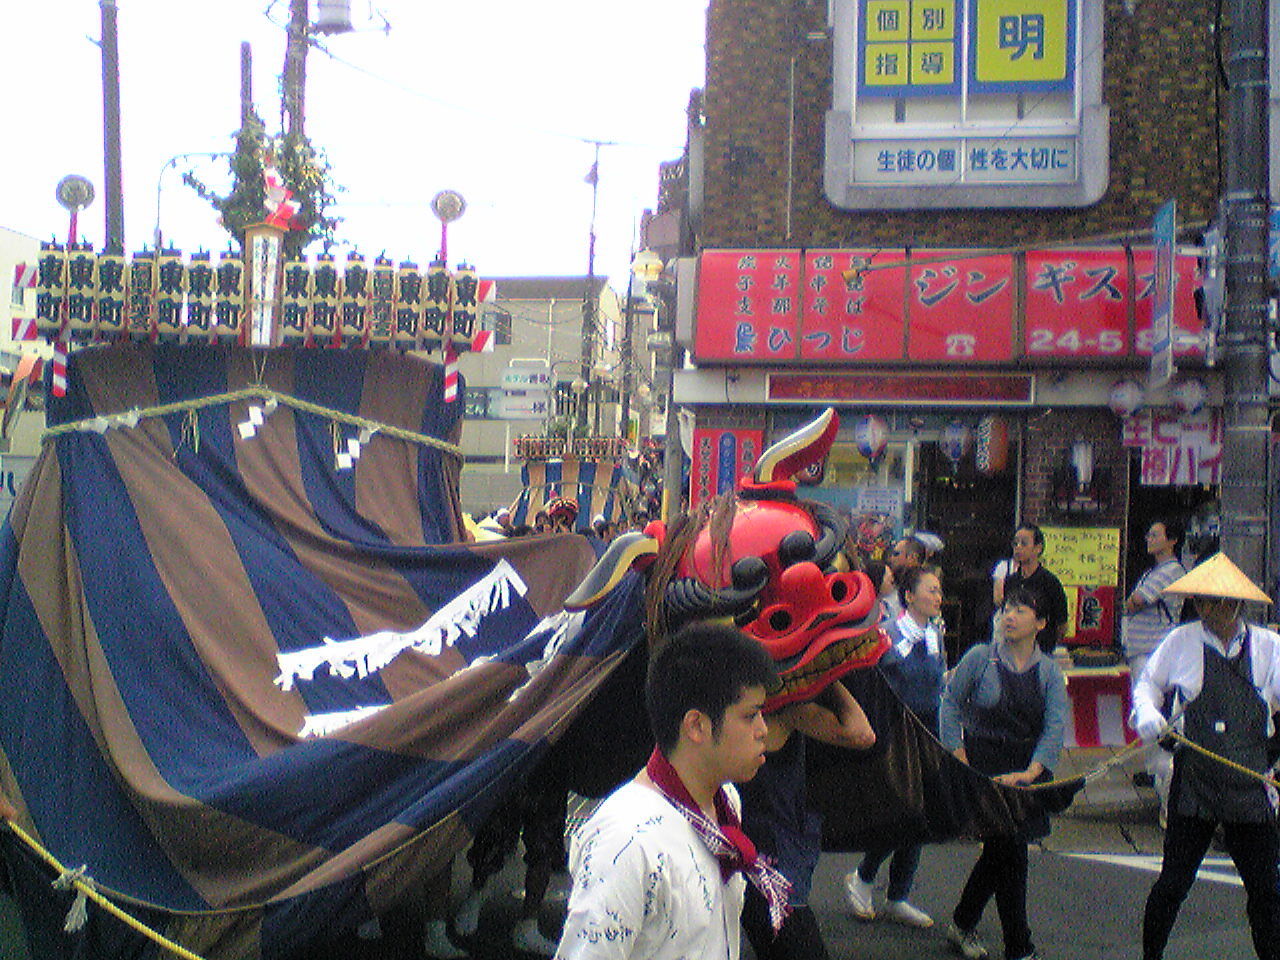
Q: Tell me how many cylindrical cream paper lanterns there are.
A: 14